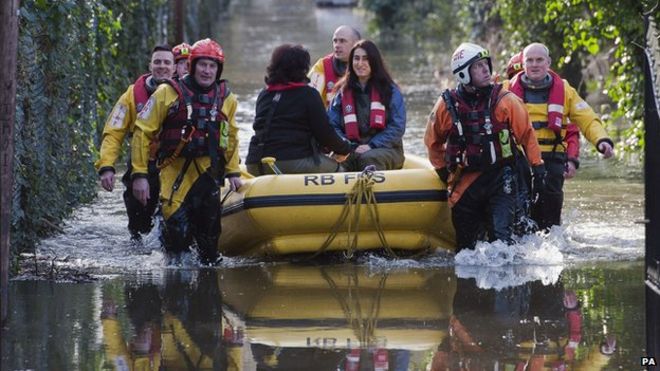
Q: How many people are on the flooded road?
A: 9